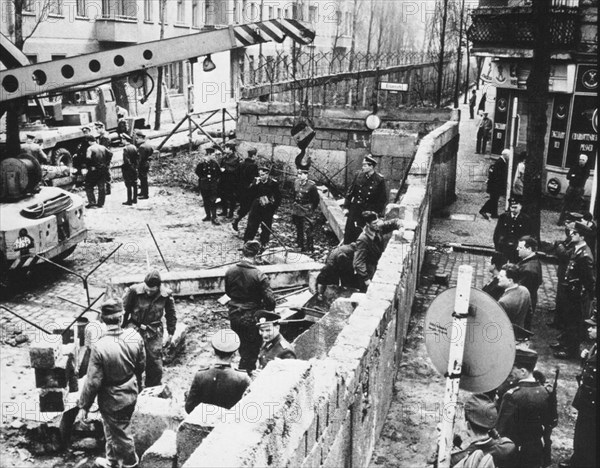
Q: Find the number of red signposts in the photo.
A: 0